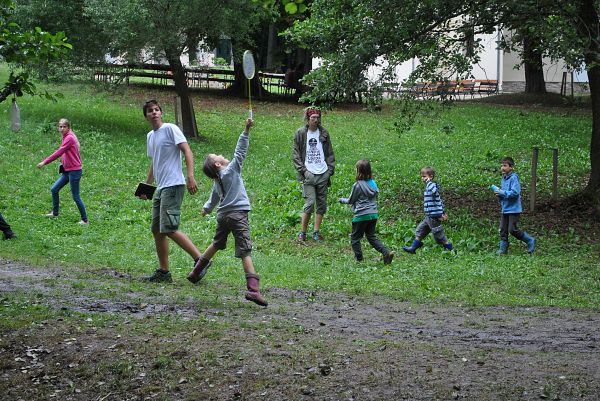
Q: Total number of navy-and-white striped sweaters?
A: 1